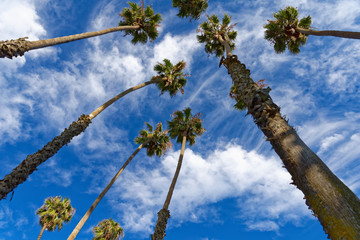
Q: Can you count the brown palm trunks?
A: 7